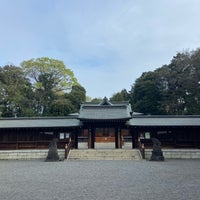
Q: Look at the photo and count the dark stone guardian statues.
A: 2